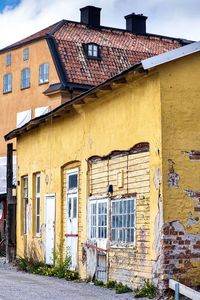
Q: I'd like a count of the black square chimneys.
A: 2